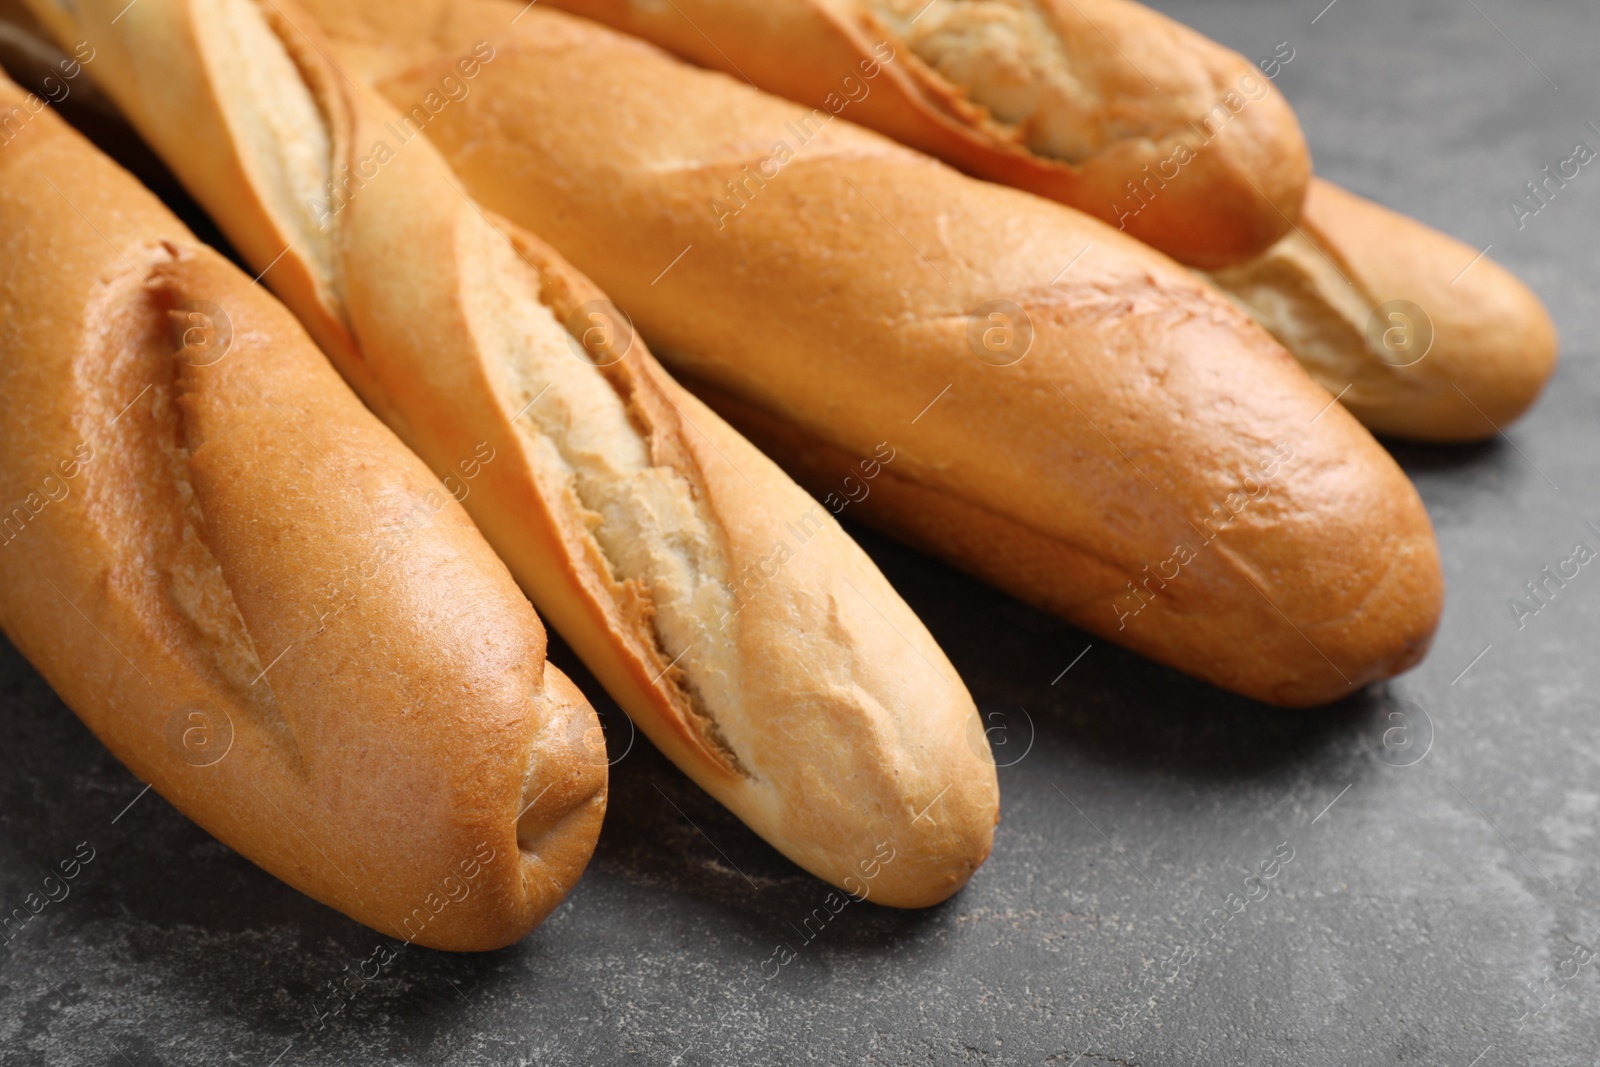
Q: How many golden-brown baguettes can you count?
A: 5